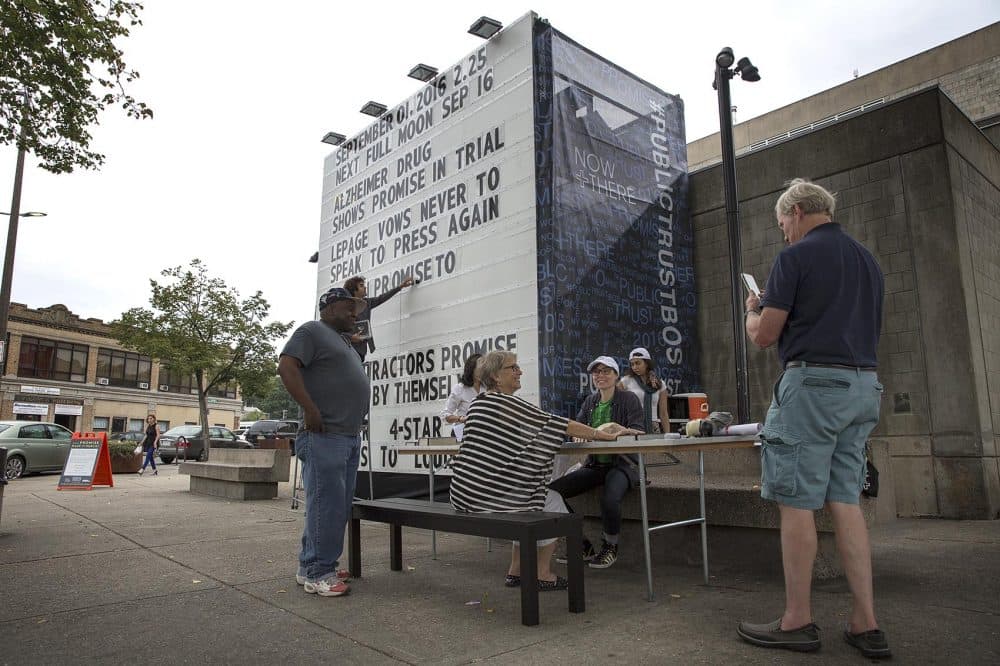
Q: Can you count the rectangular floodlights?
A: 4